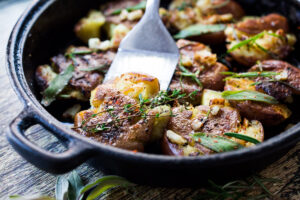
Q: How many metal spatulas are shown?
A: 1